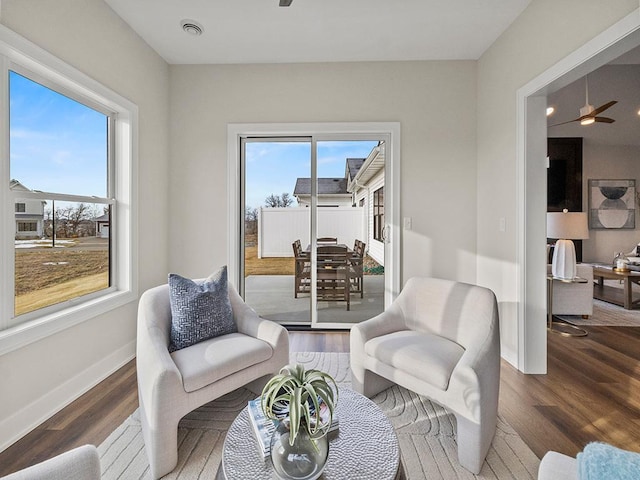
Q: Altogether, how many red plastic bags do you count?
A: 0